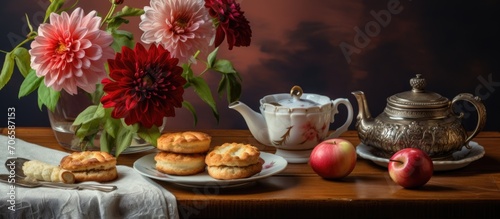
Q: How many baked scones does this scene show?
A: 4